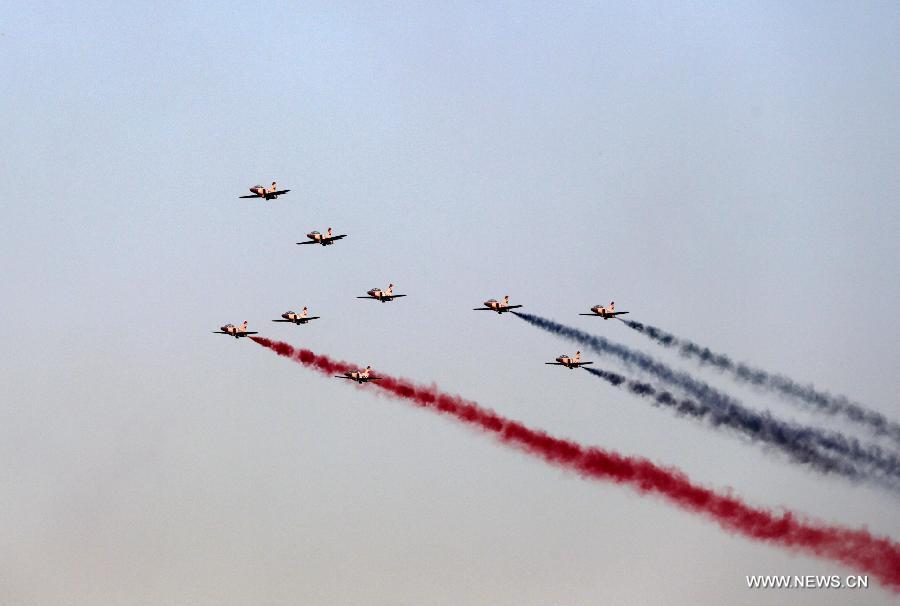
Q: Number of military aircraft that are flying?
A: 9